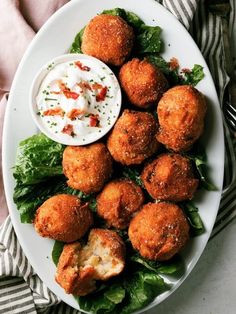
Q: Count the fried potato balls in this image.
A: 10